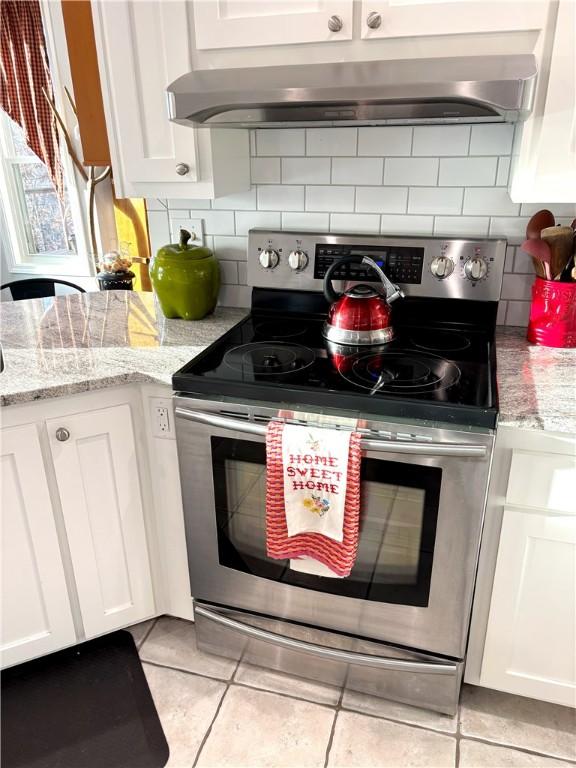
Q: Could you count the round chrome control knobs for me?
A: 4